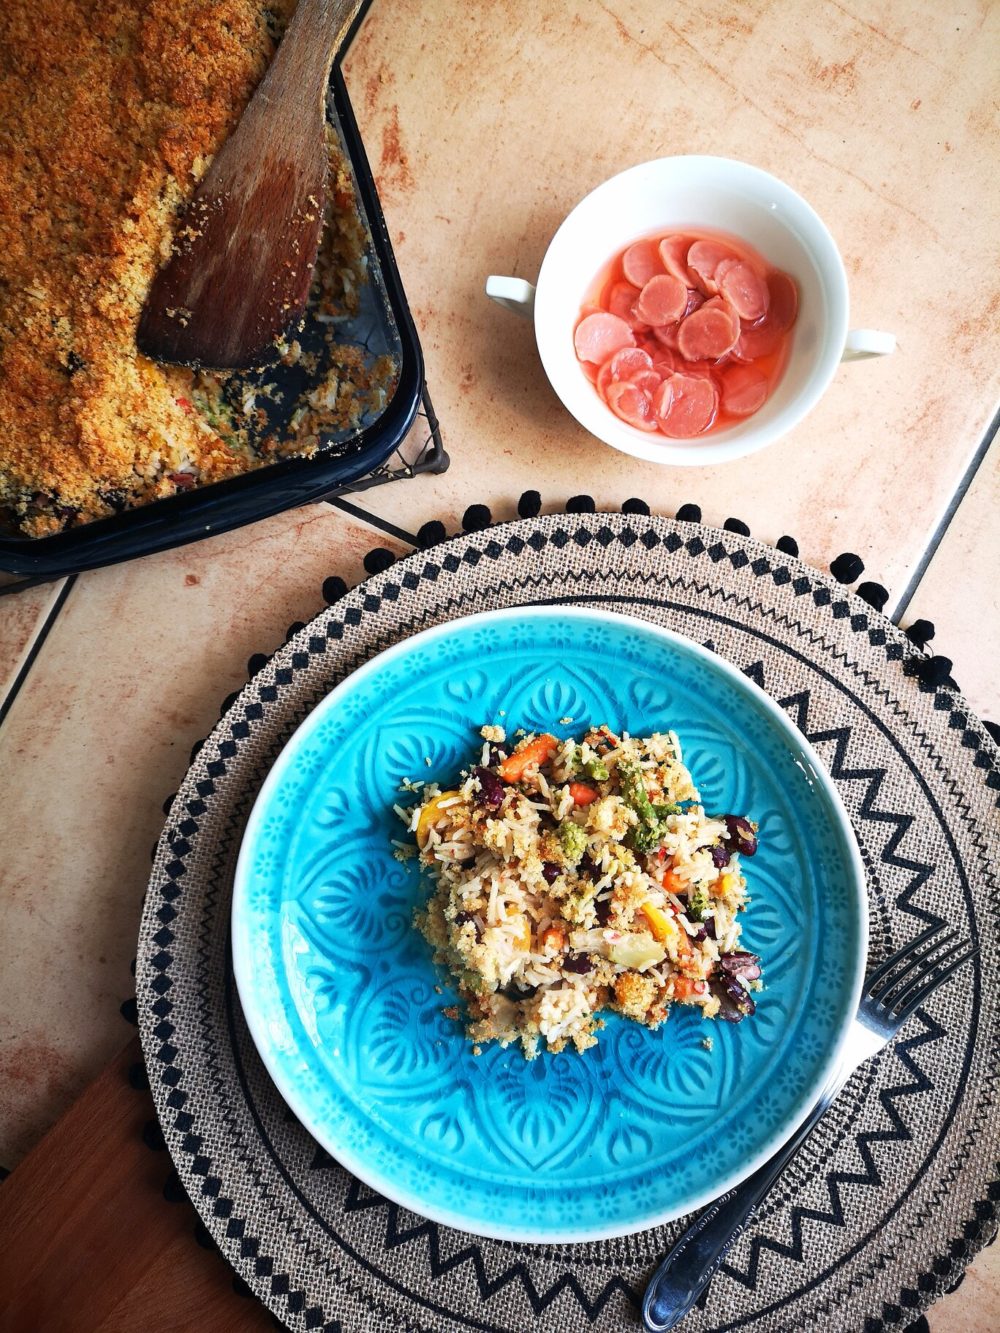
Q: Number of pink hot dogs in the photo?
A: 0